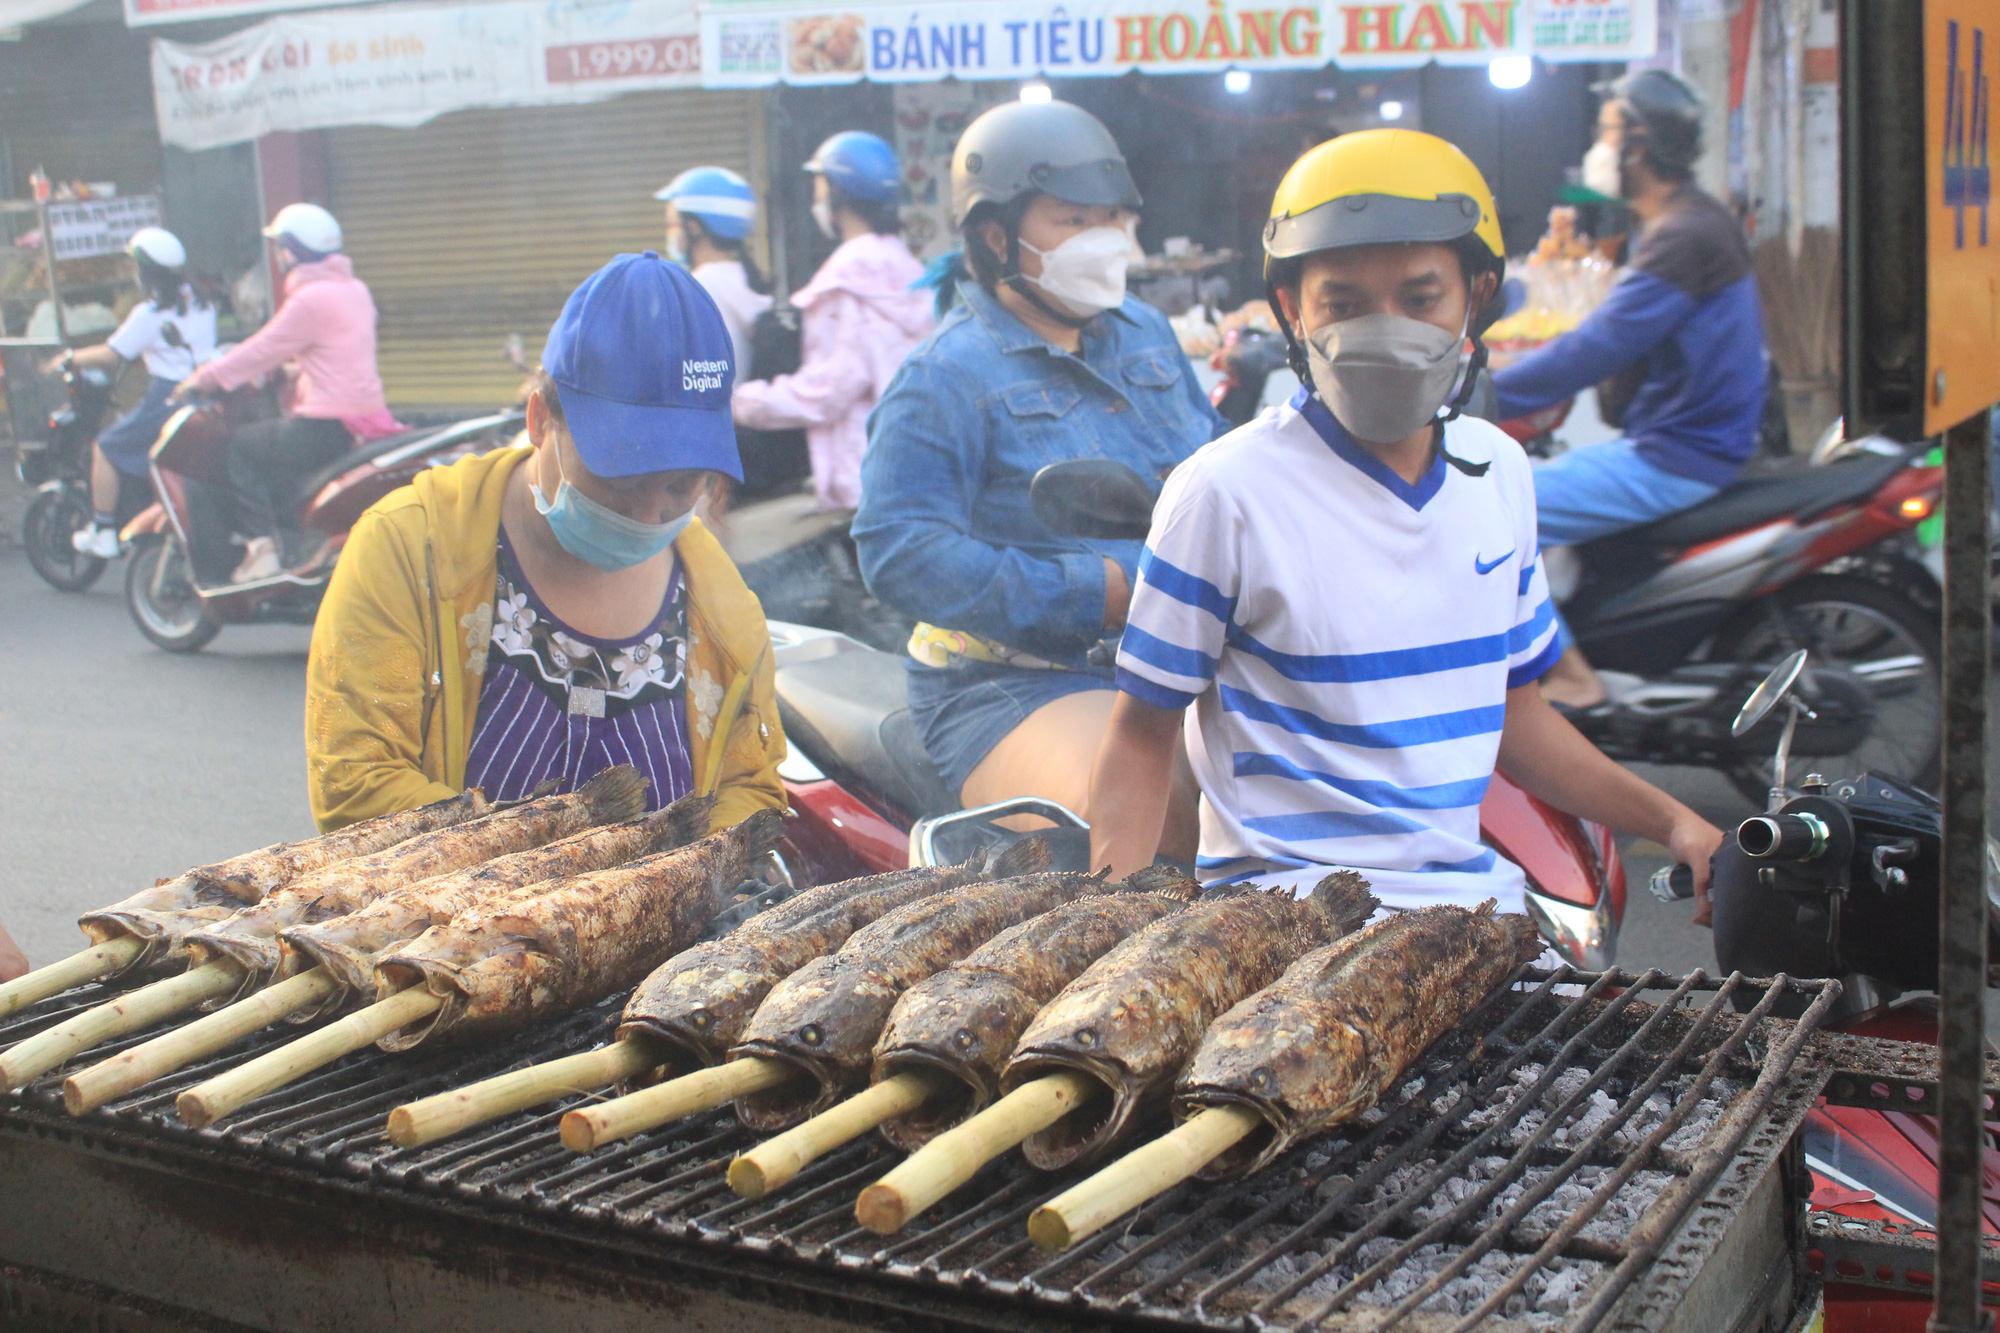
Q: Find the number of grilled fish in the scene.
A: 9